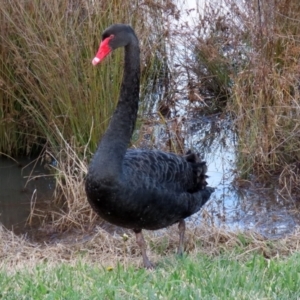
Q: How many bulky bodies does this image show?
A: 1